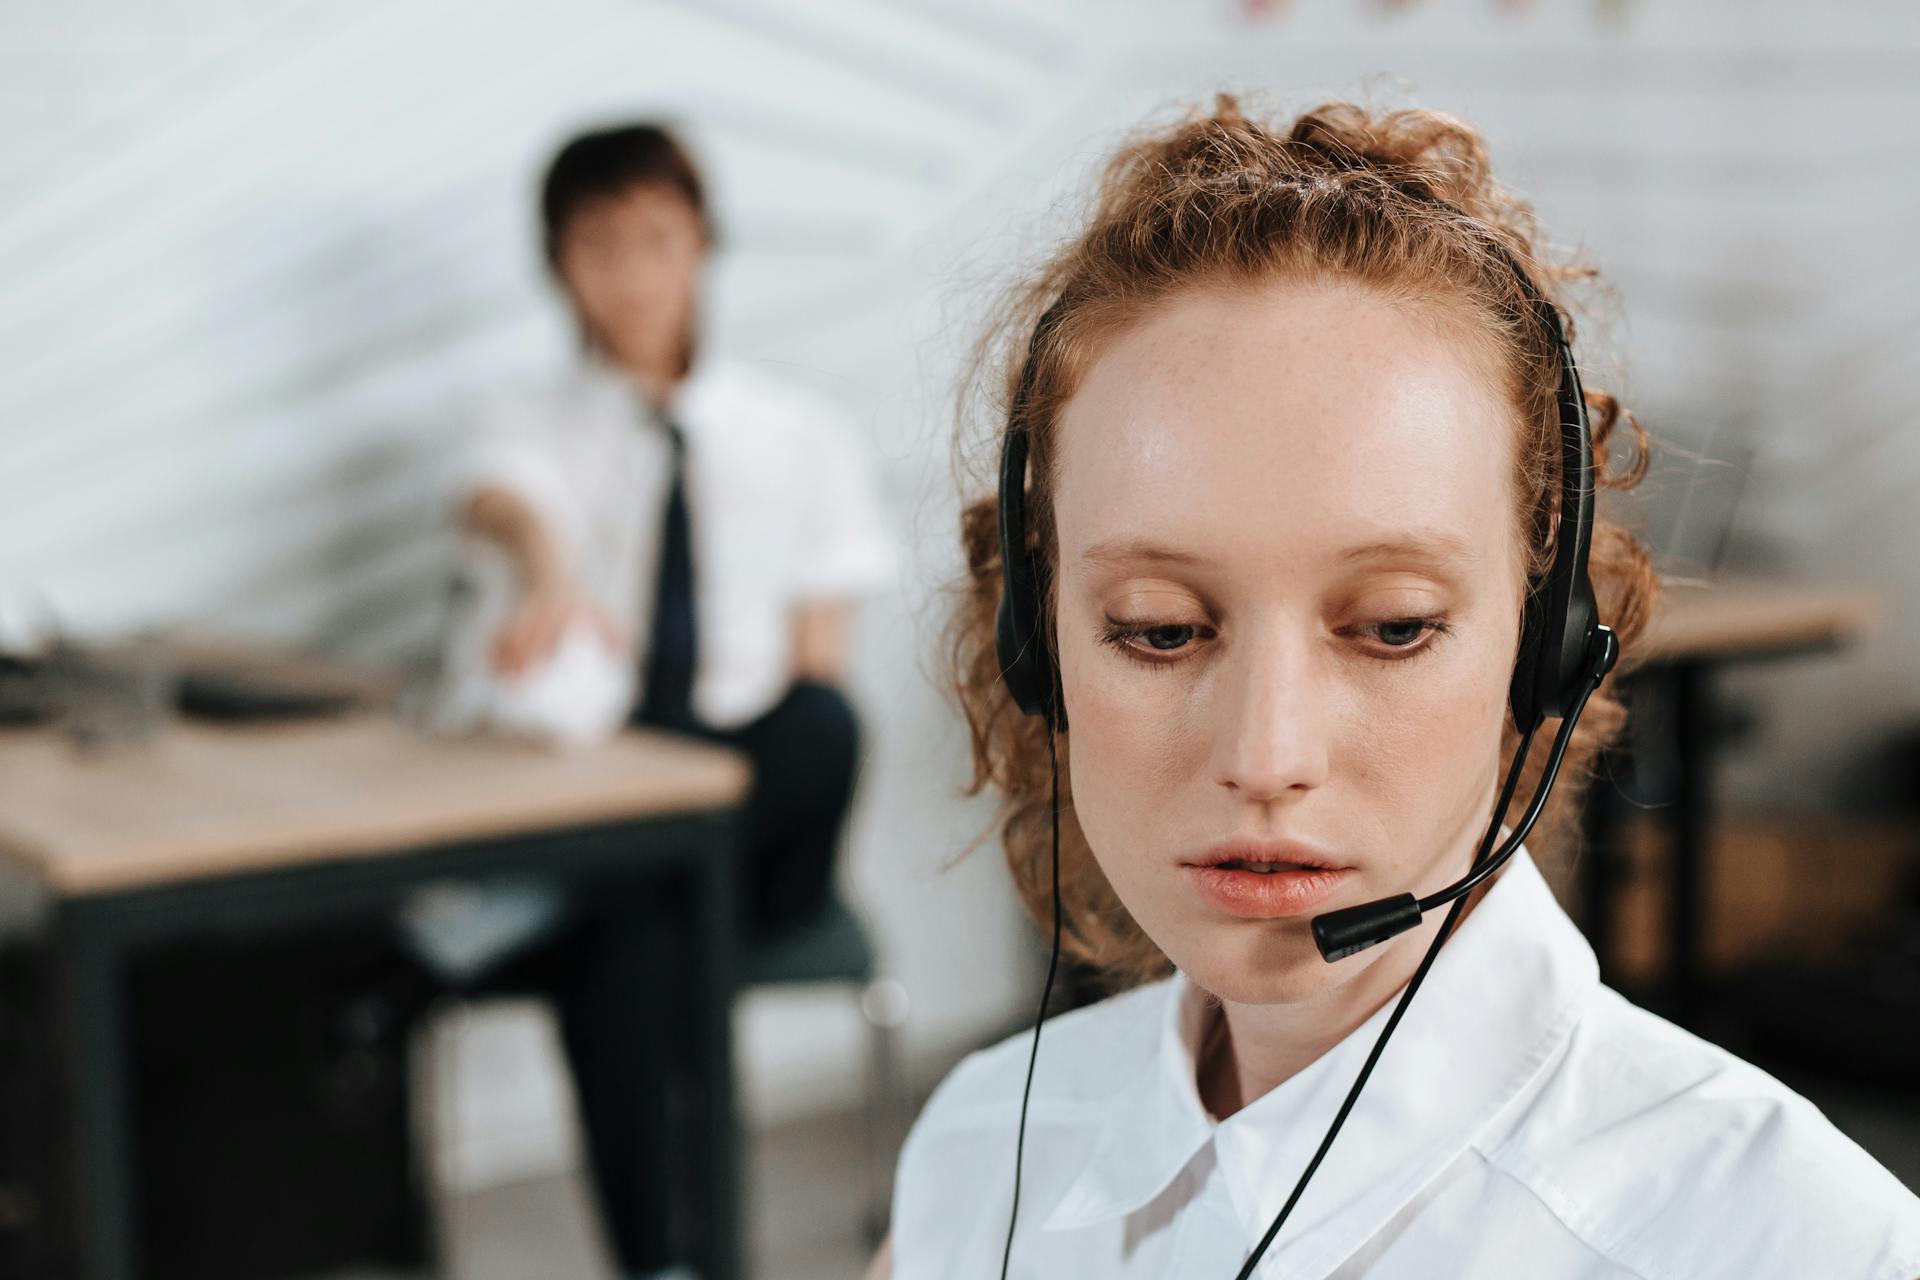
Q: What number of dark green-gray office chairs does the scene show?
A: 1